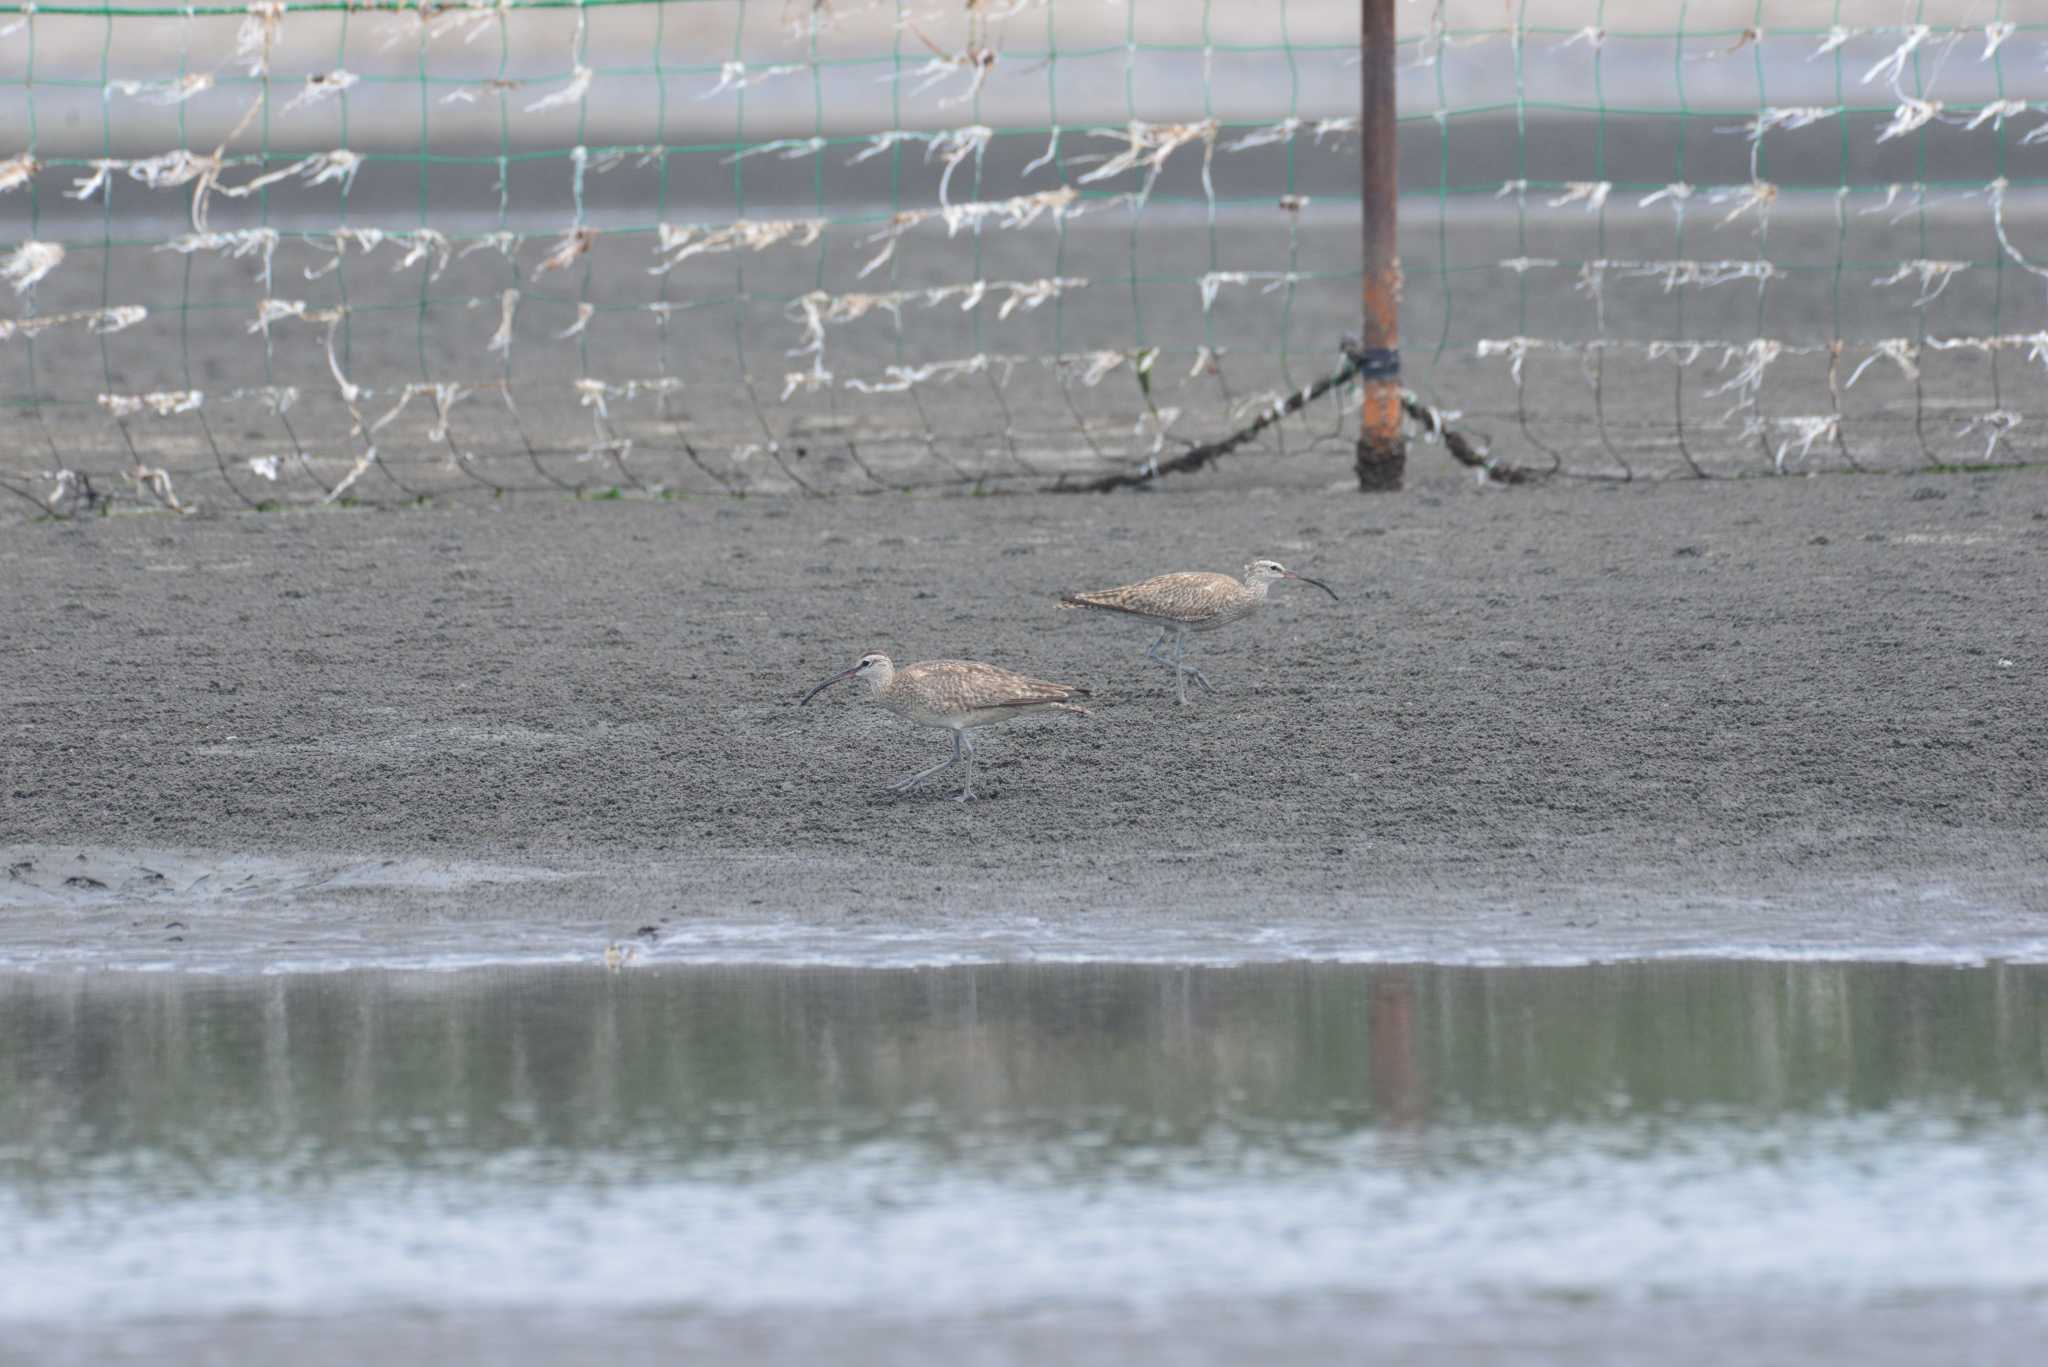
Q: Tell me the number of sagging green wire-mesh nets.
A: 1